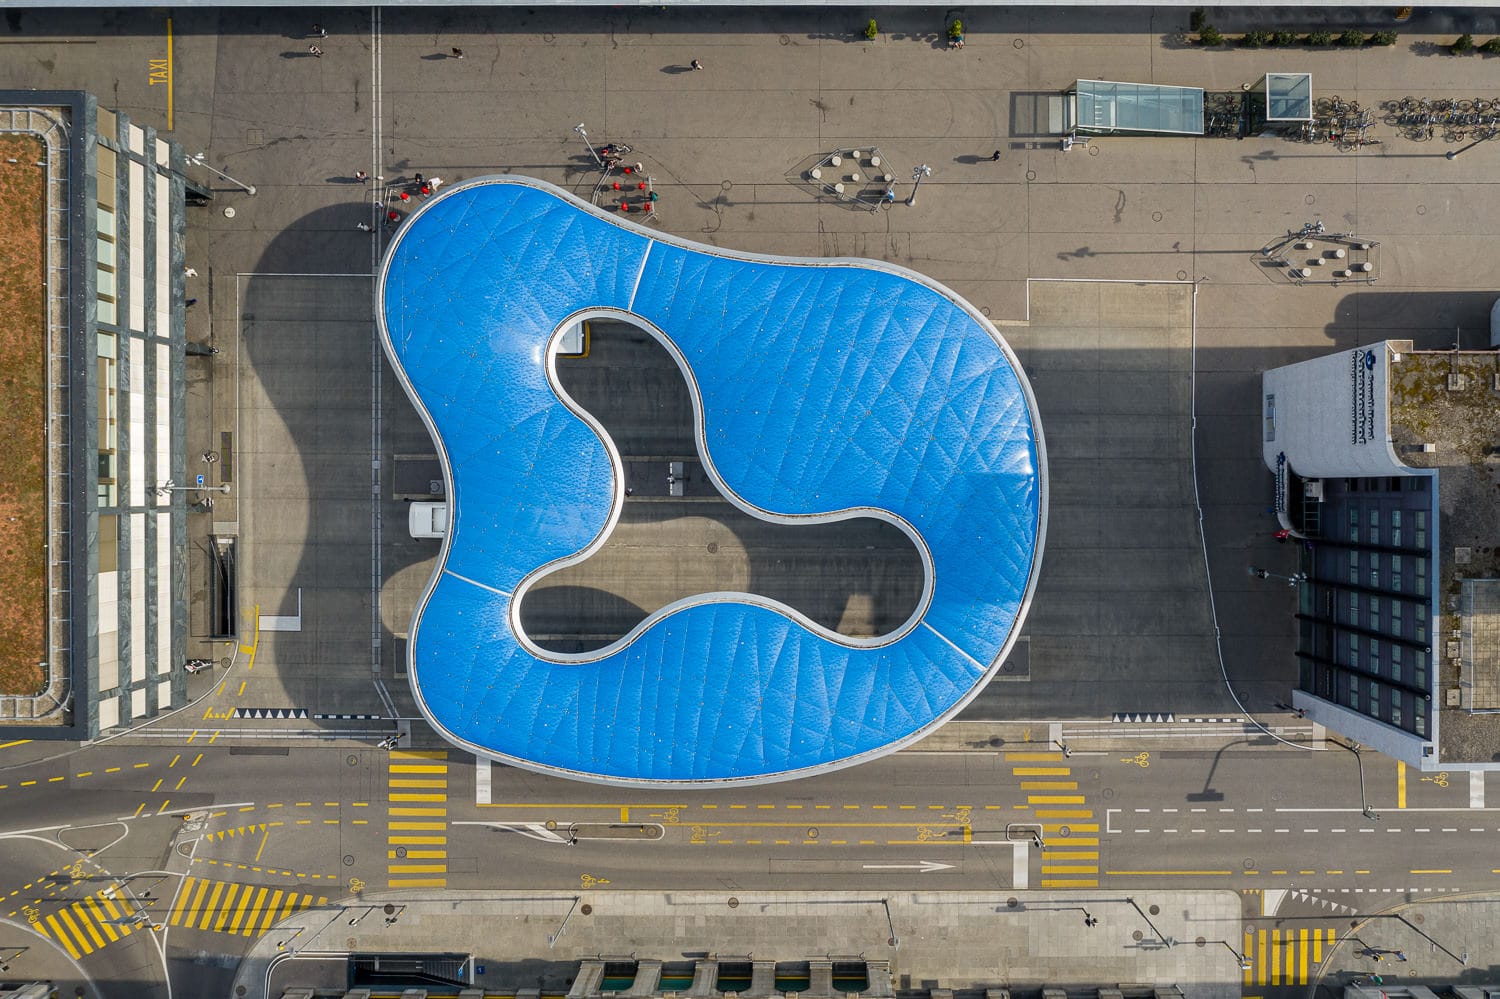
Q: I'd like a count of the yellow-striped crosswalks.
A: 5